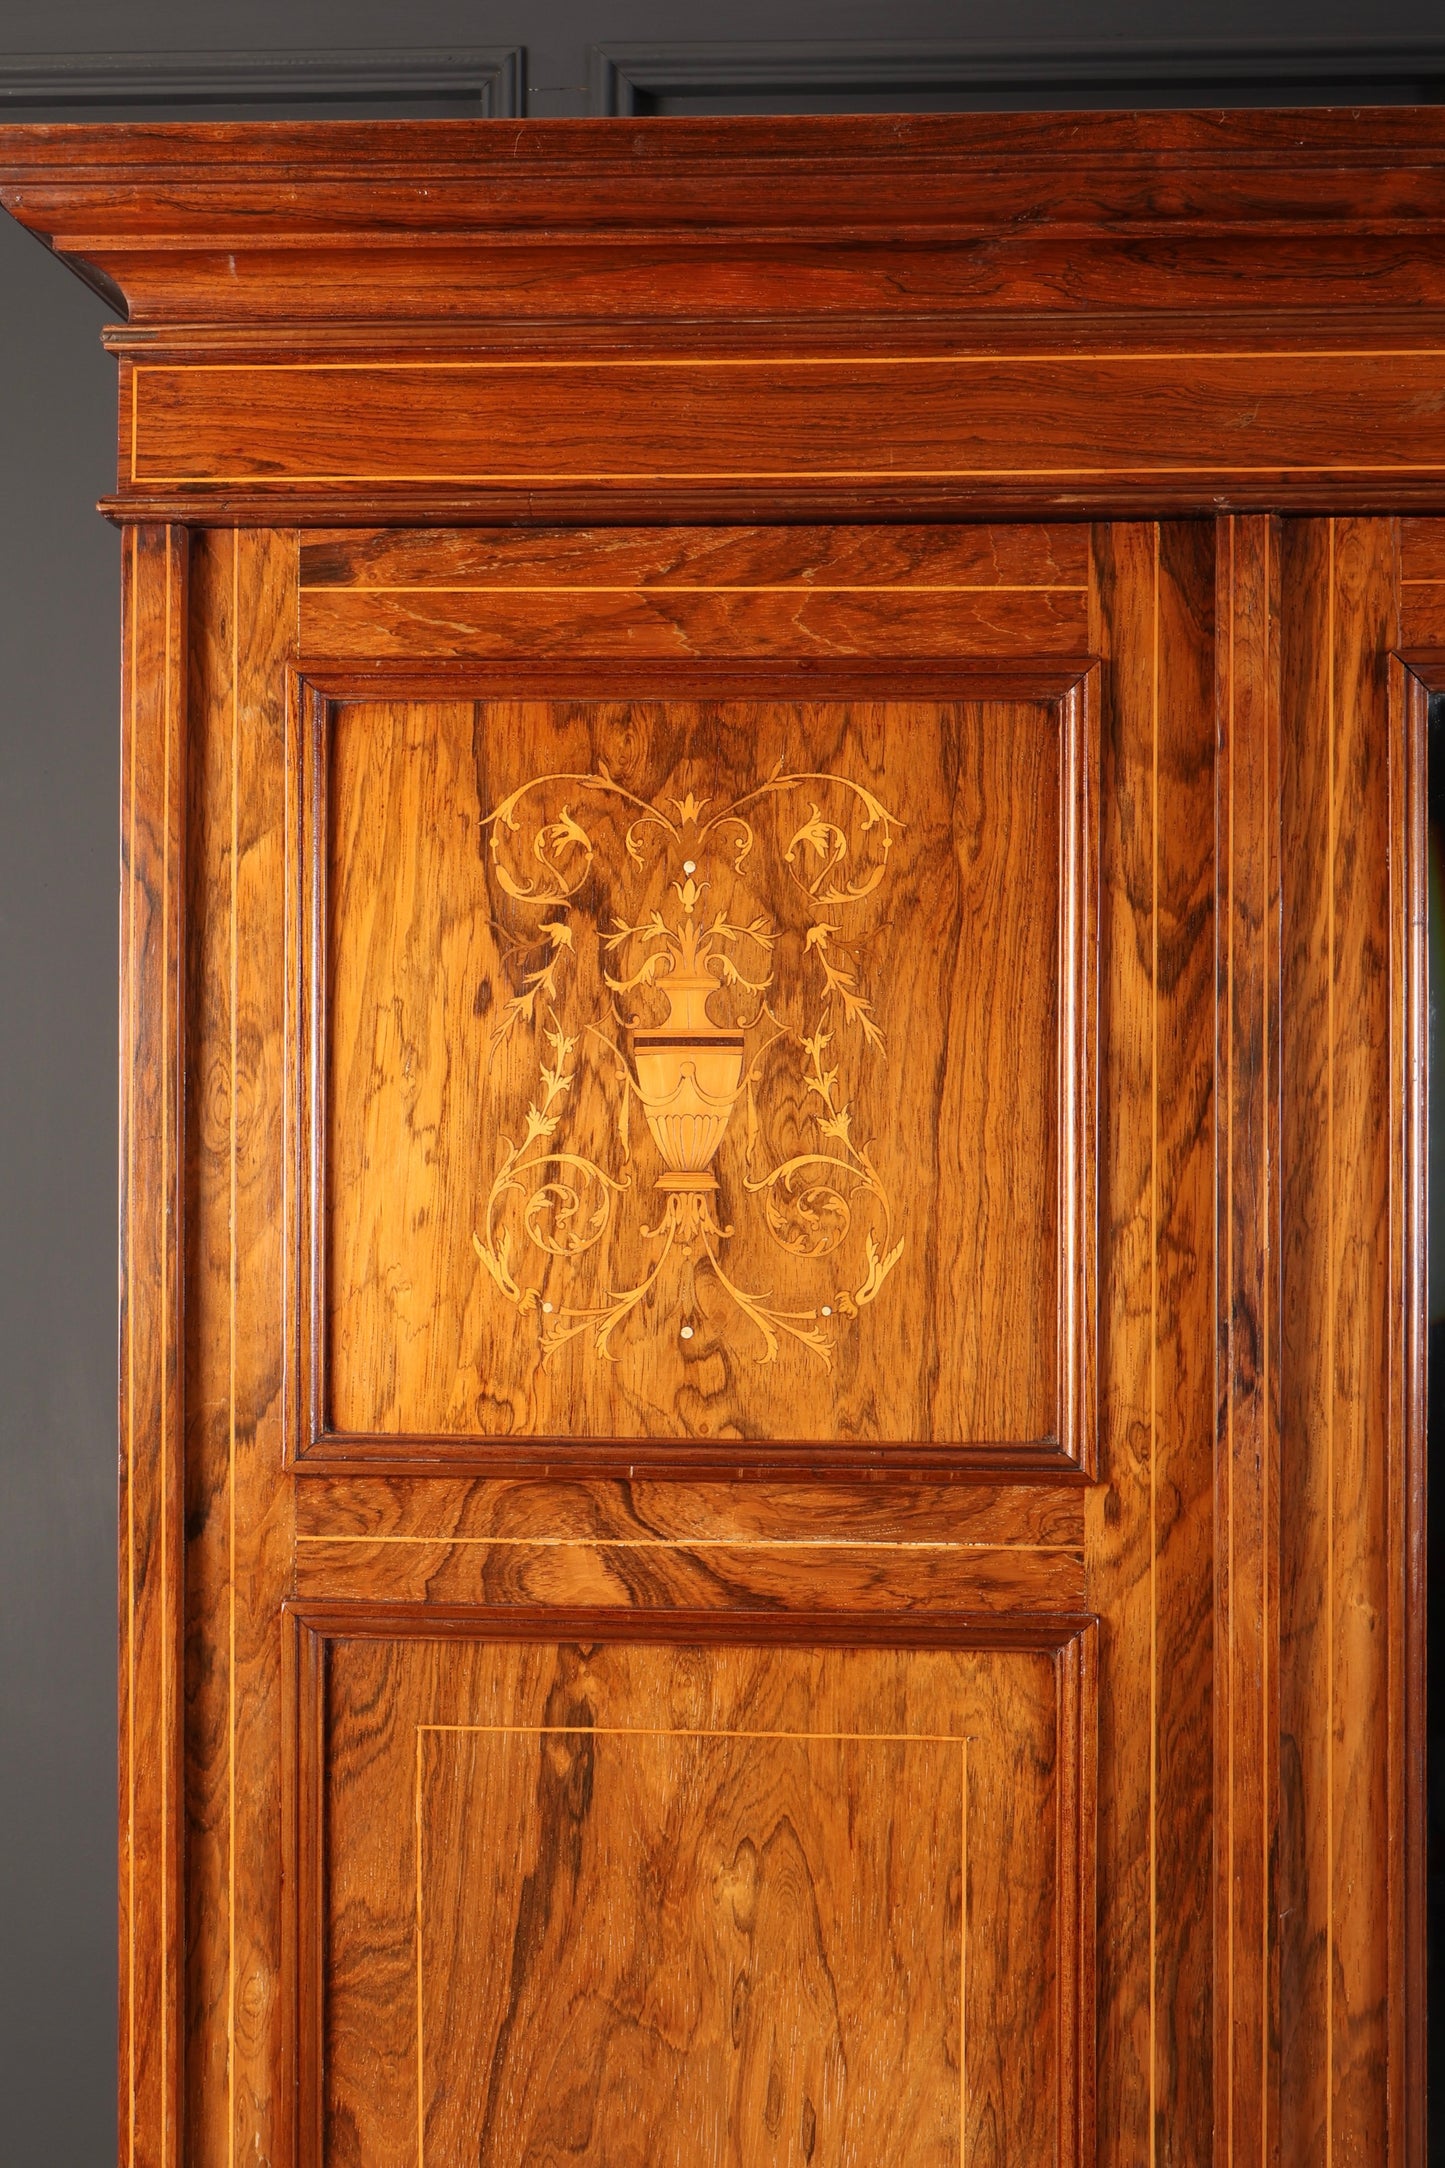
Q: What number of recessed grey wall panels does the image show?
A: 2